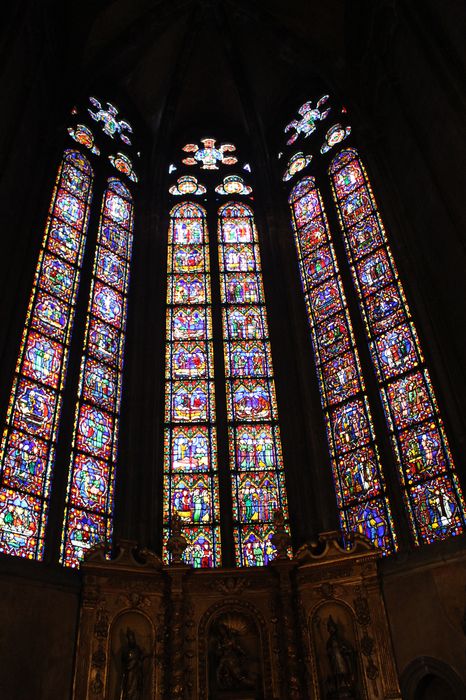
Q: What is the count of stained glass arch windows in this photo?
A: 6